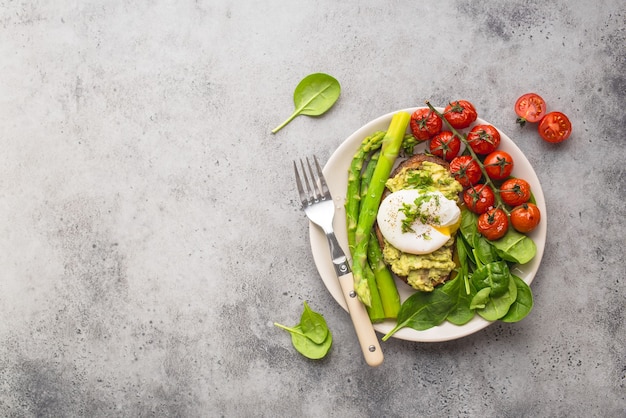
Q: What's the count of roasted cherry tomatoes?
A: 10